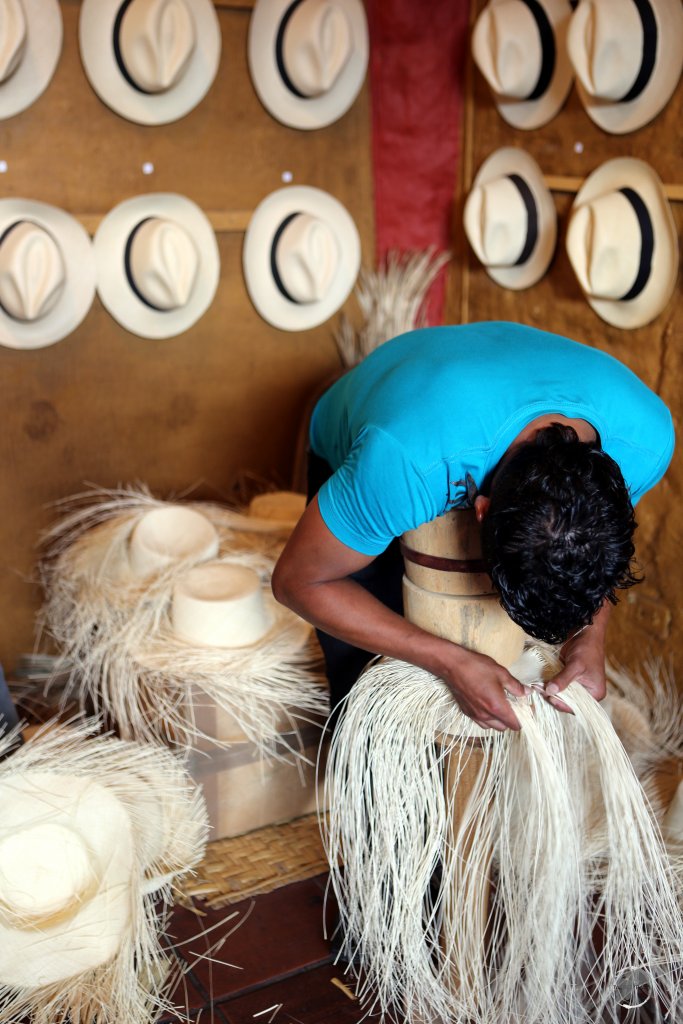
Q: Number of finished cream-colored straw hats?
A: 10